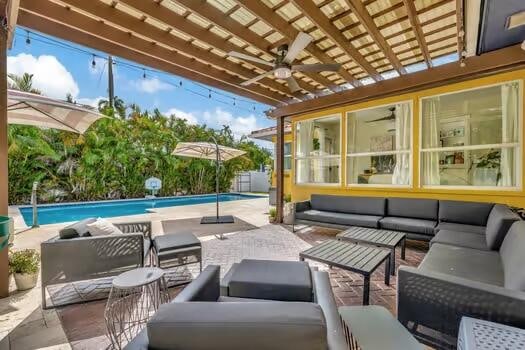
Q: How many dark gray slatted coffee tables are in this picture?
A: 2